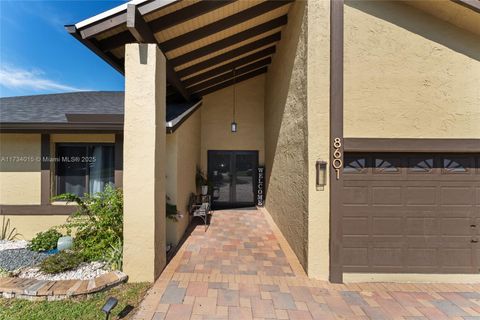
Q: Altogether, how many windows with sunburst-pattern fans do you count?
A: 4